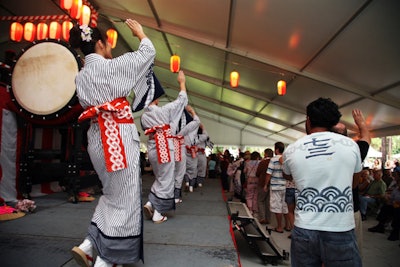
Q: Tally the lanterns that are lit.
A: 12